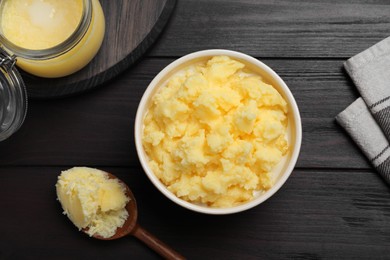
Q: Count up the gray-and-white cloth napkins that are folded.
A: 1